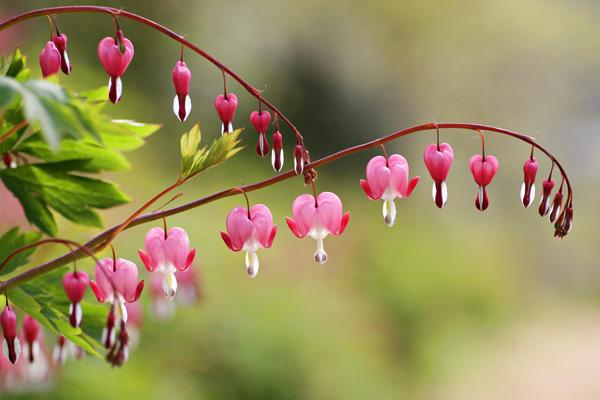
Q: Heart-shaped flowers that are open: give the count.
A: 5